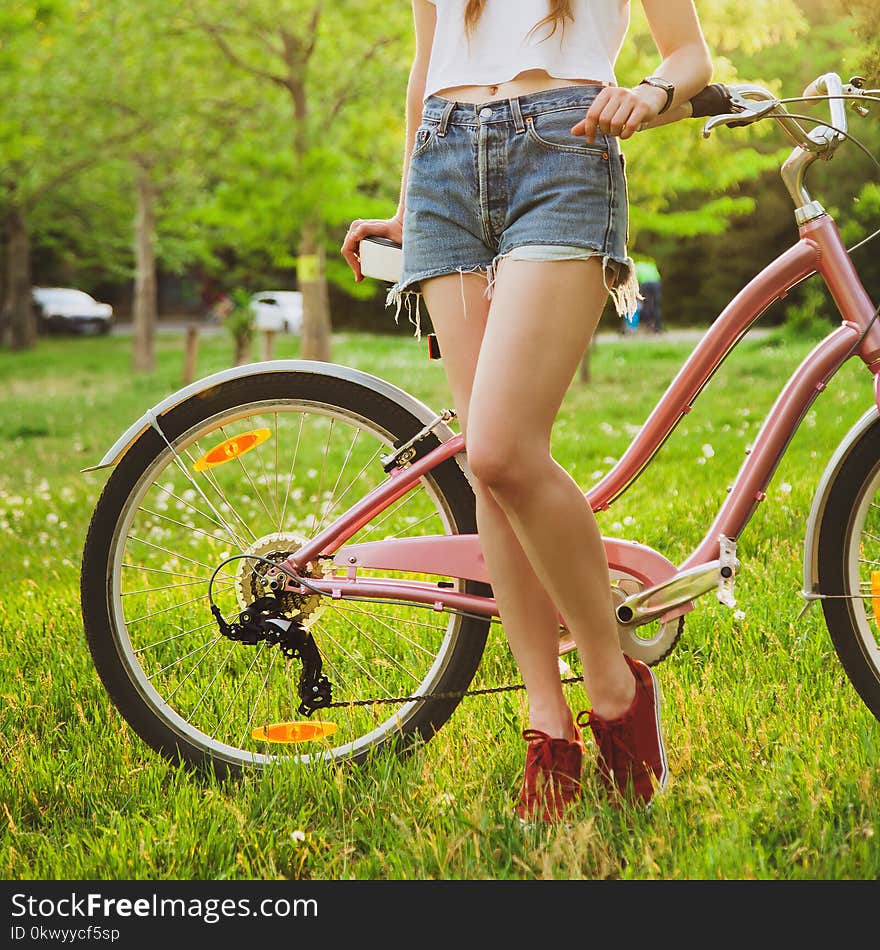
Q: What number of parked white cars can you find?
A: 2